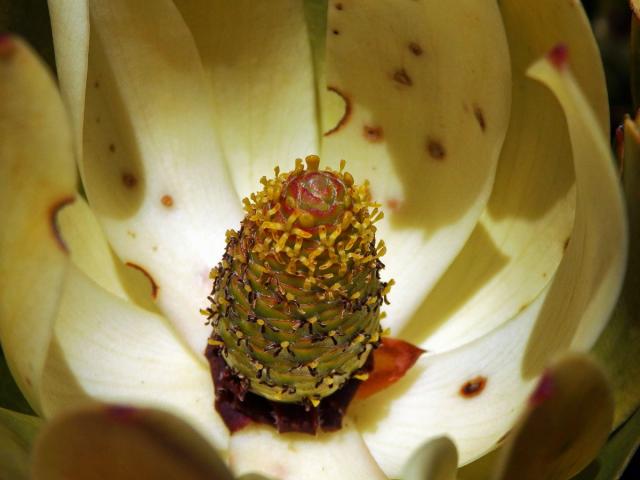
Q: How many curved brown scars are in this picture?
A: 3